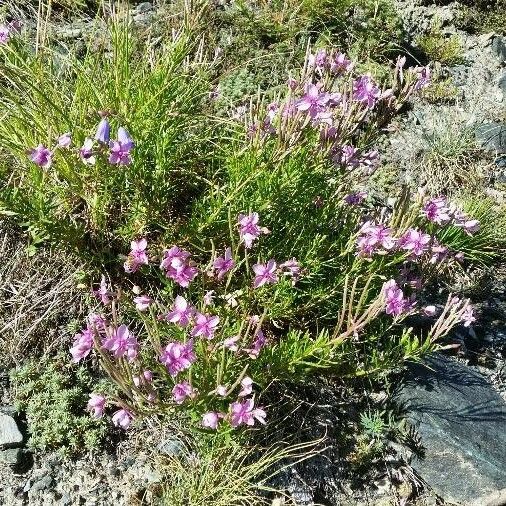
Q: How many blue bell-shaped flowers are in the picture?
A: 2